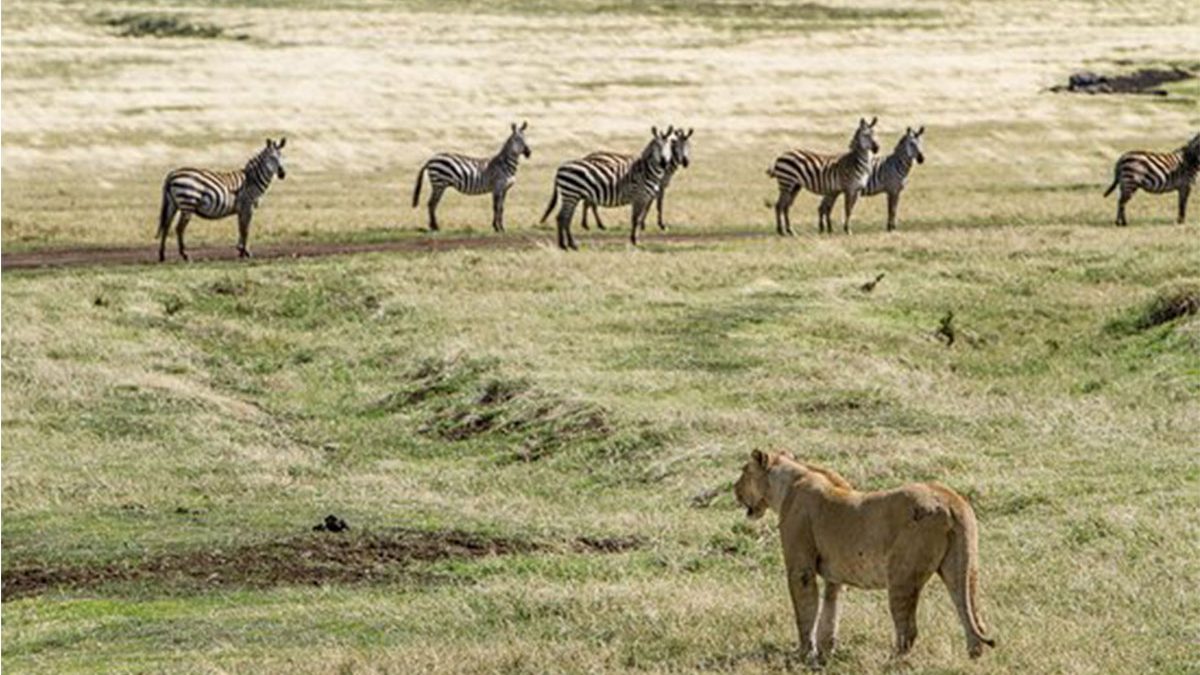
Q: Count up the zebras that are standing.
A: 7